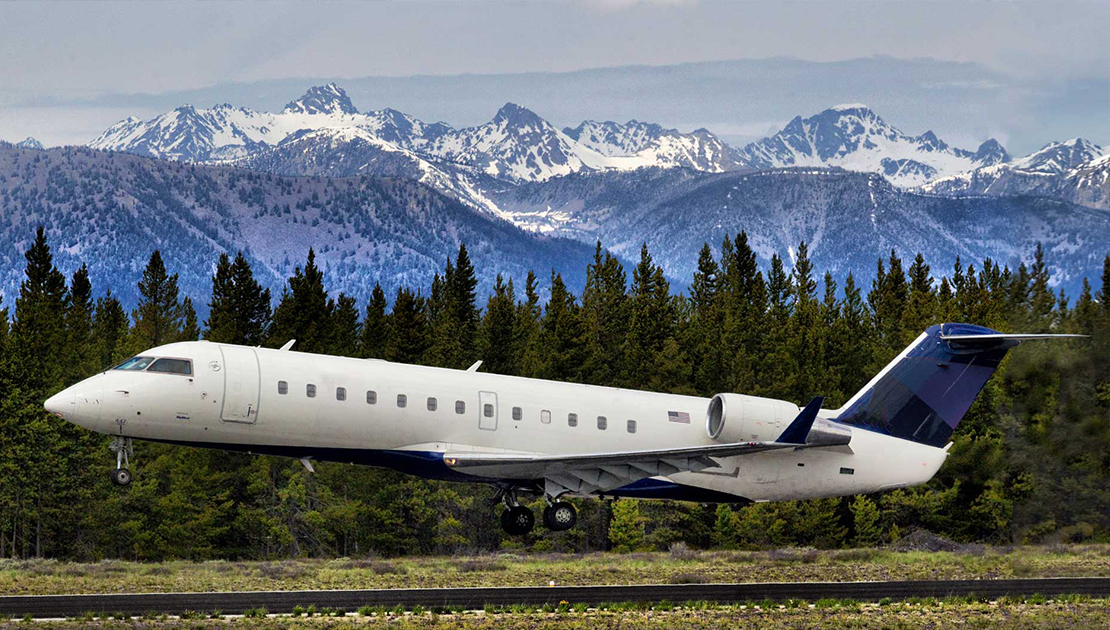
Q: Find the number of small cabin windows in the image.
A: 13